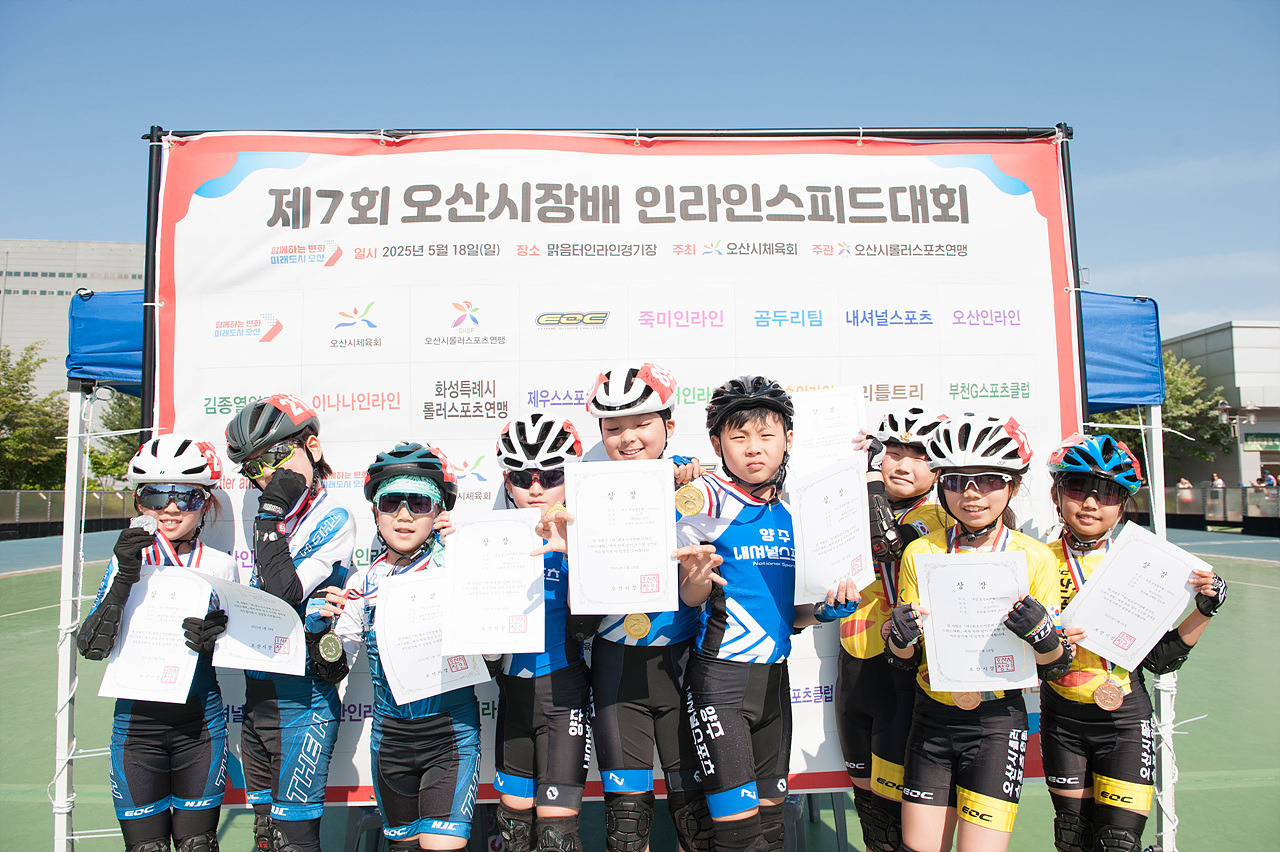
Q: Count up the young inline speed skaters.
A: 9